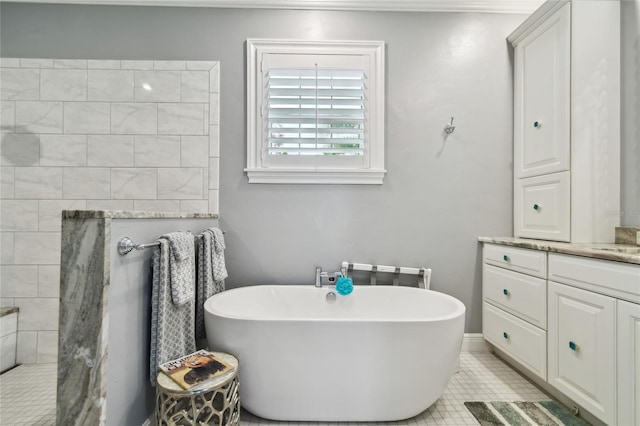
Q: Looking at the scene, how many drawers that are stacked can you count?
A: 3